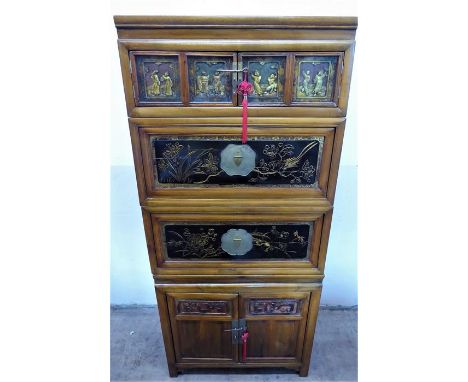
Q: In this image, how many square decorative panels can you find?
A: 4